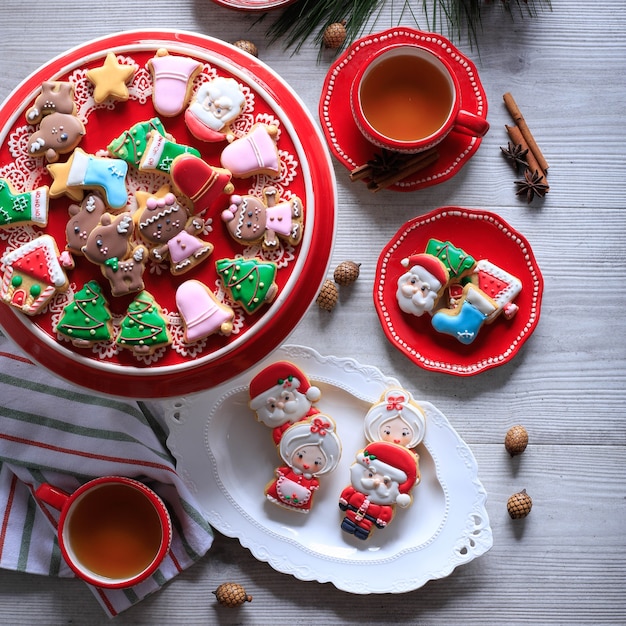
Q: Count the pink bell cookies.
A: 3